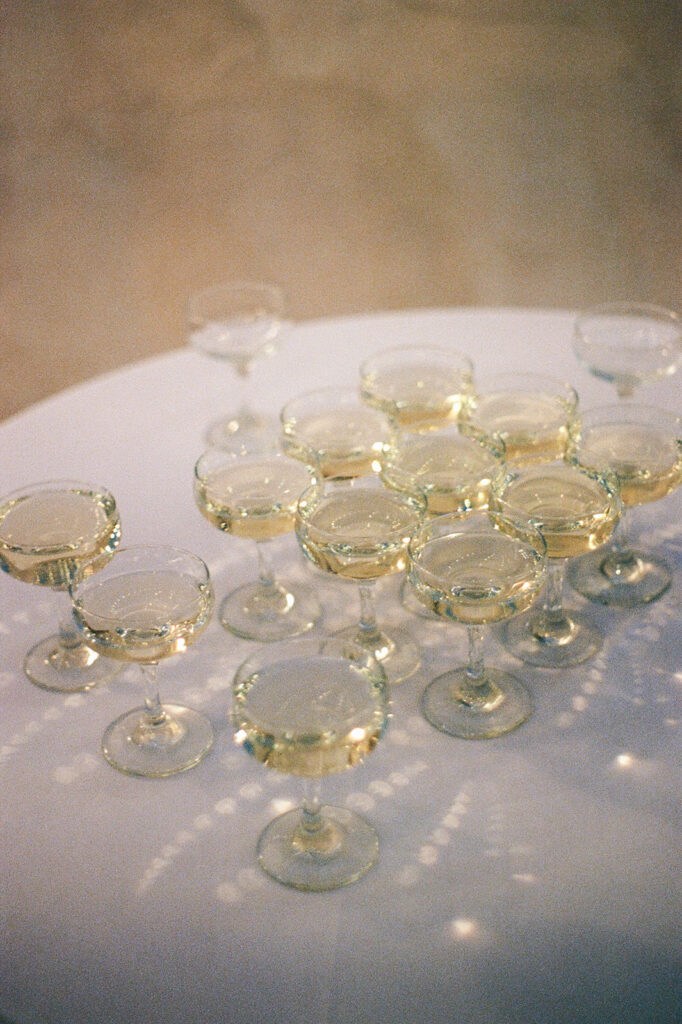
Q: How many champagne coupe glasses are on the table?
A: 14